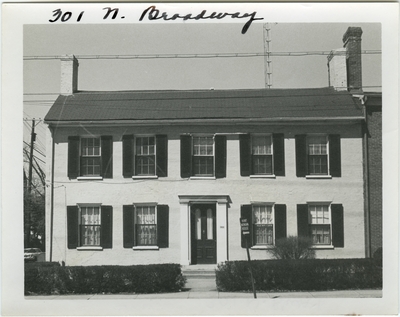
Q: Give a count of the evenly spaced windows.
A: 9